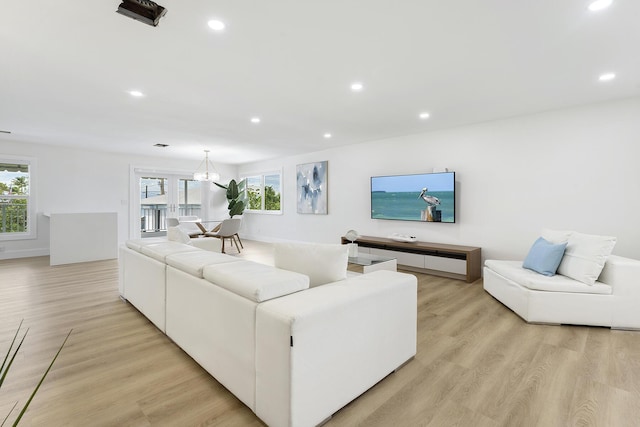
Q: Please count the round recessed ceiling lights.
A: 8